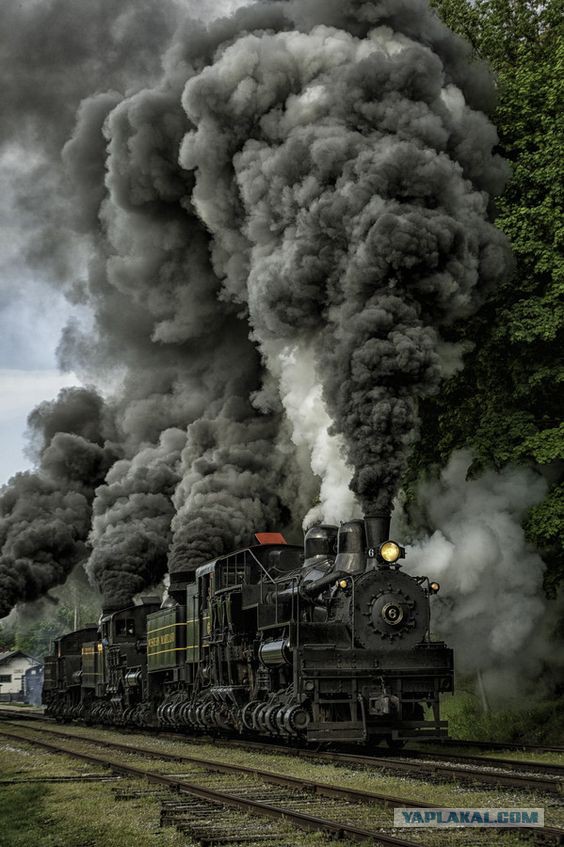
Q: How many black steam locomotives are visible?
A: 3